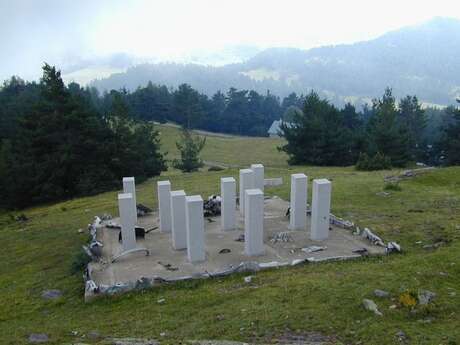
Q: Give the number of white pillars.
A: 11